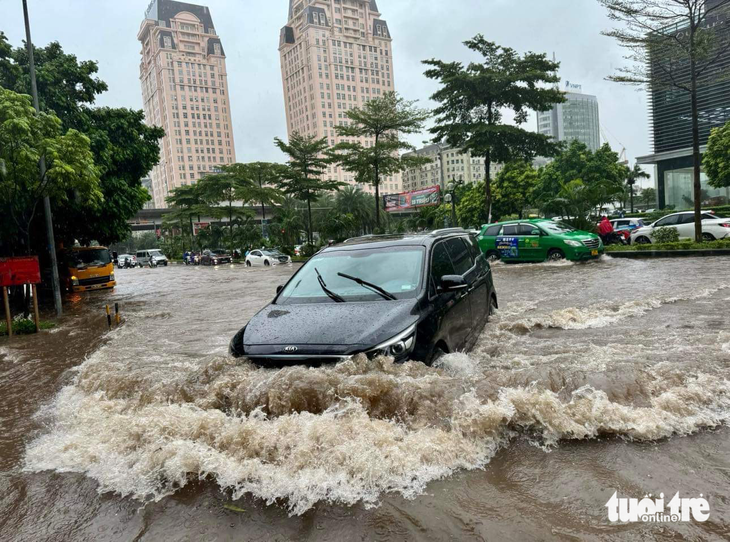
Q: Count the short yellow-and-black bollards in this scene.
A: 2